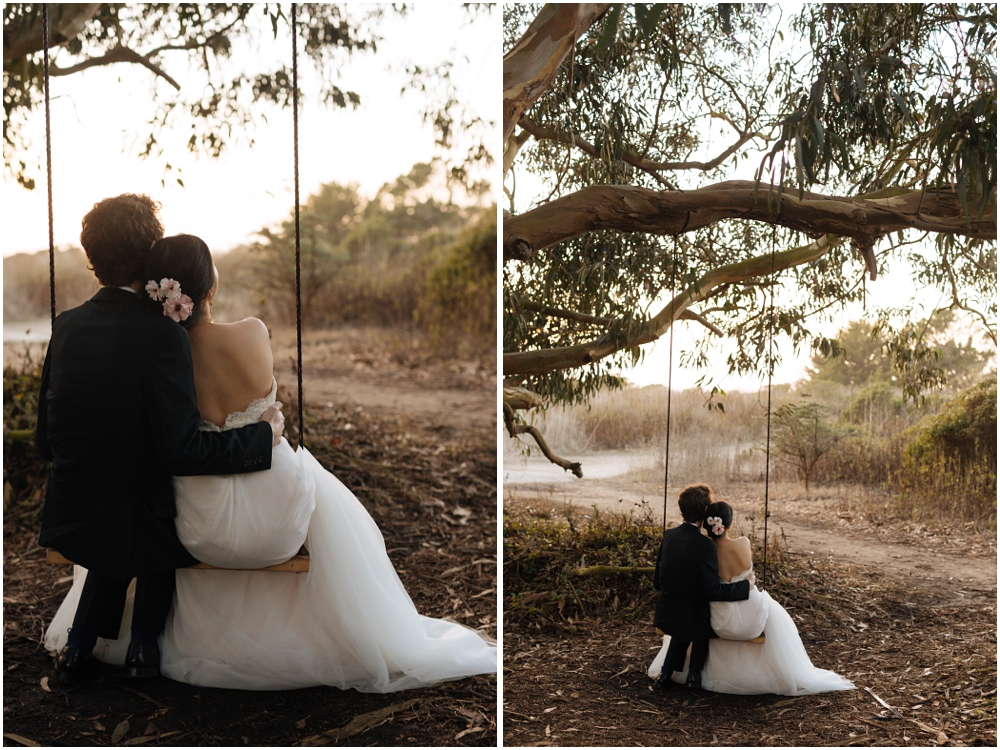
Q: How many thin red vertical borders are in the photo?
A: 0